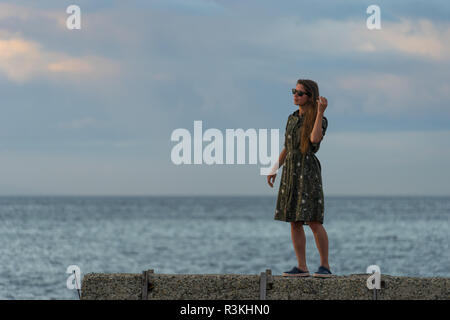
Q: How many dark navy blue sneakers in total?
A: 2